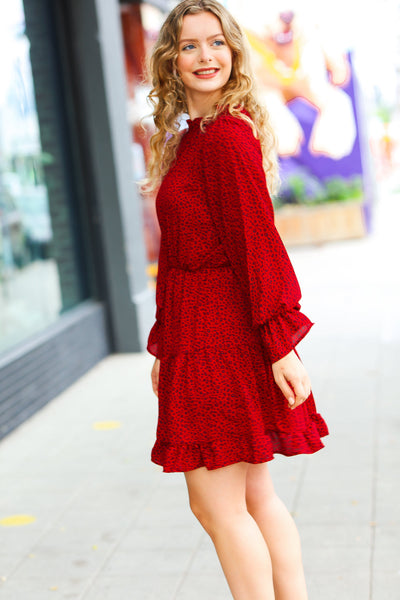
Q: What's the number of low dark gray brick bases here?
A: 1